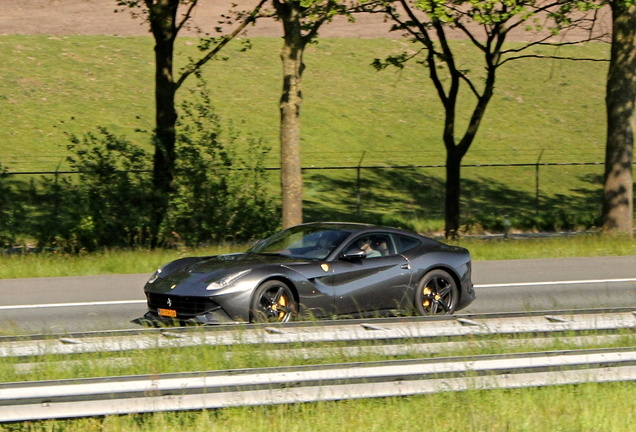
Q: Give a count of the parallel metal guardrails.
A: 2